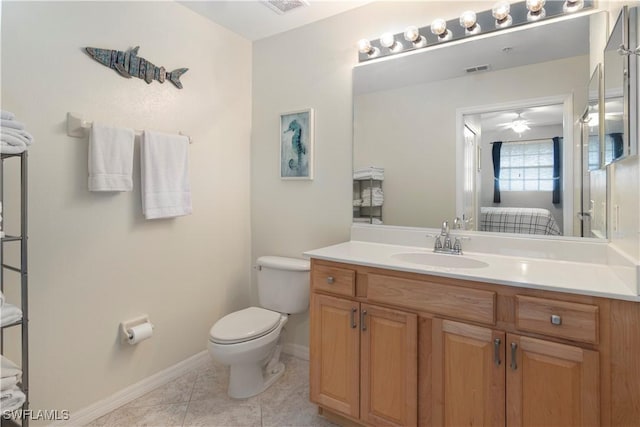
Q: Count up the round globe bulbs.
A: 8